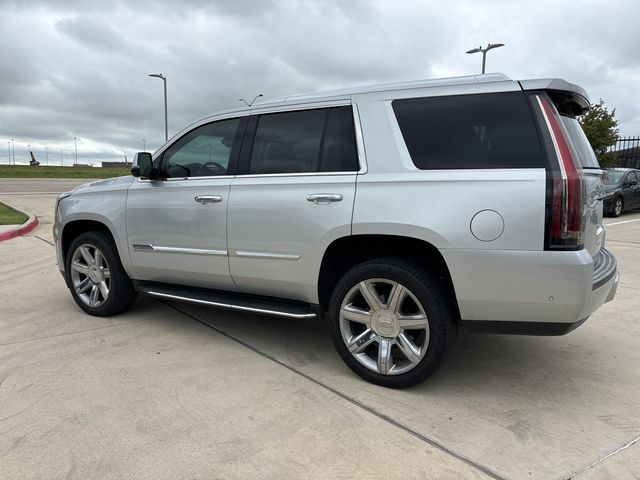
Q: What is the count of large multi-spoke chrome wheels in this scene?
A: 2